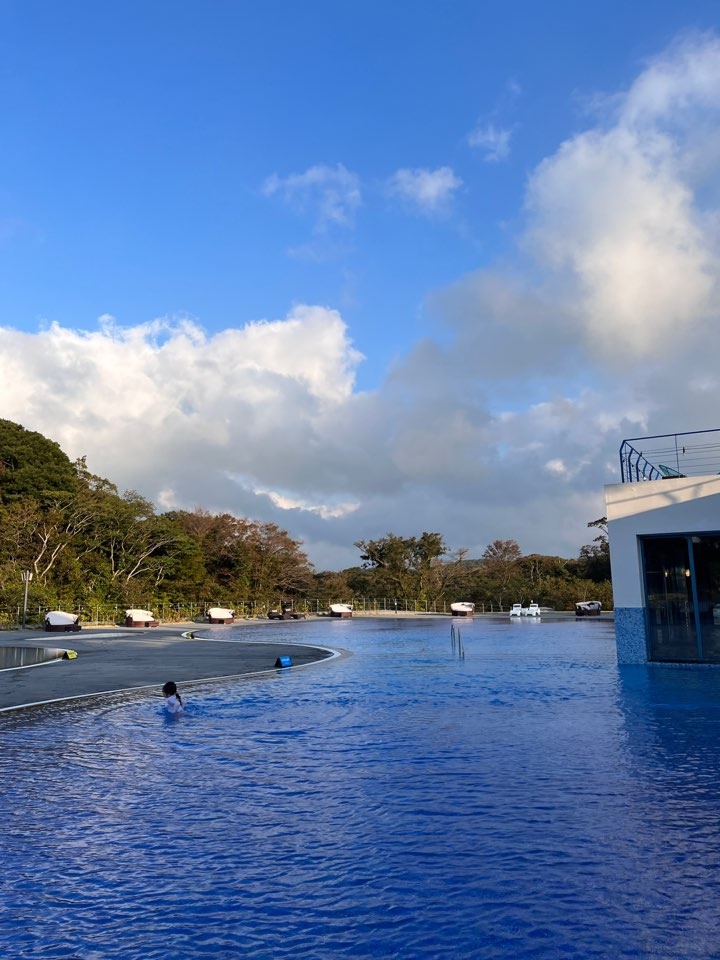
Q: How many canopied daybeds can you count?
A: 6